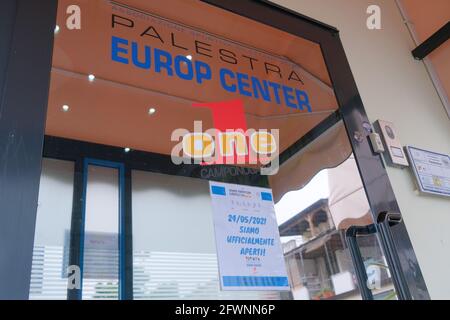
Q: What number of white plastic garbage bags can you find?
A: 0